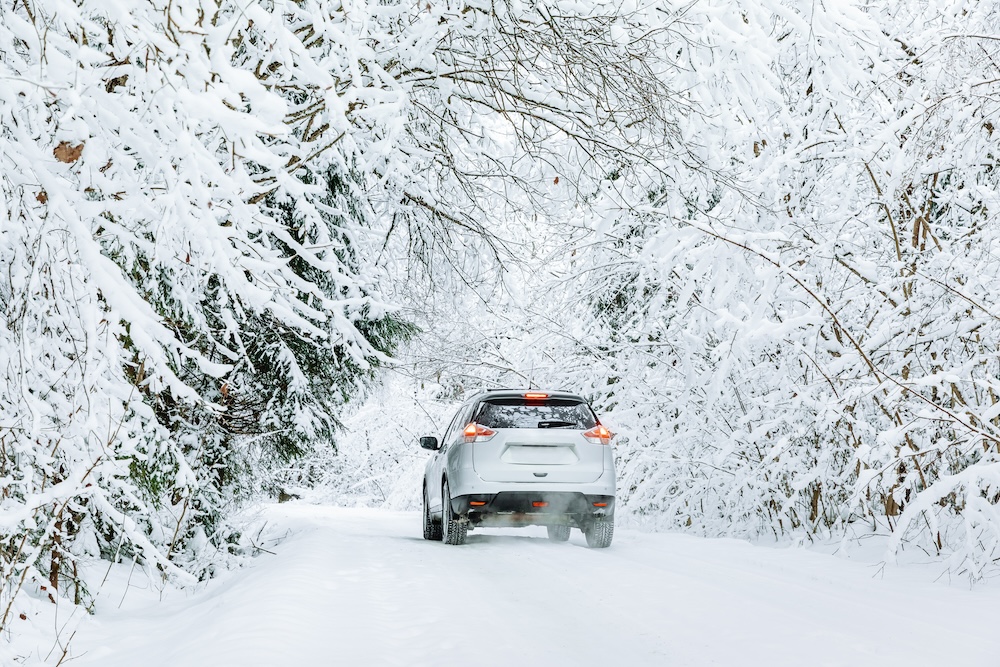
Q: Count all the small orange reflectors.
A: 3